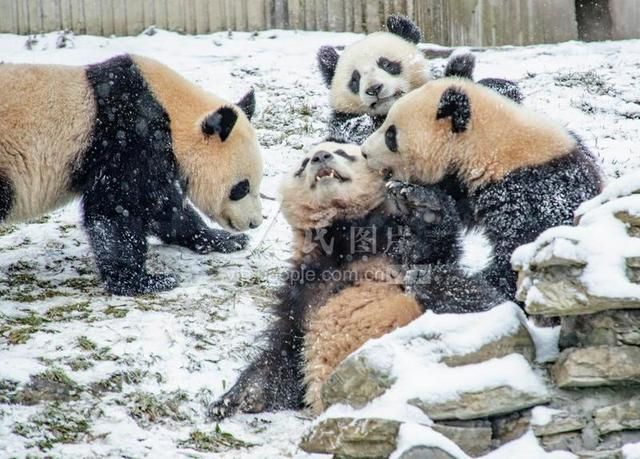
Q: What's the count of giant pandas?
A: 4